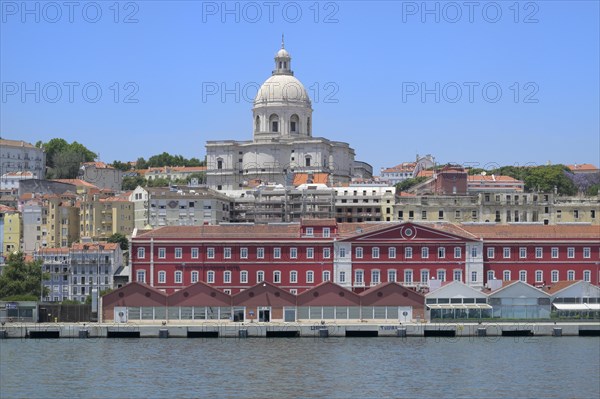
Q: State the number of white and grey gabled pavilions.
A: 3